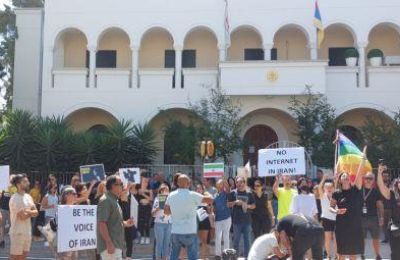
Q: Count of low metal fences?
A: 1